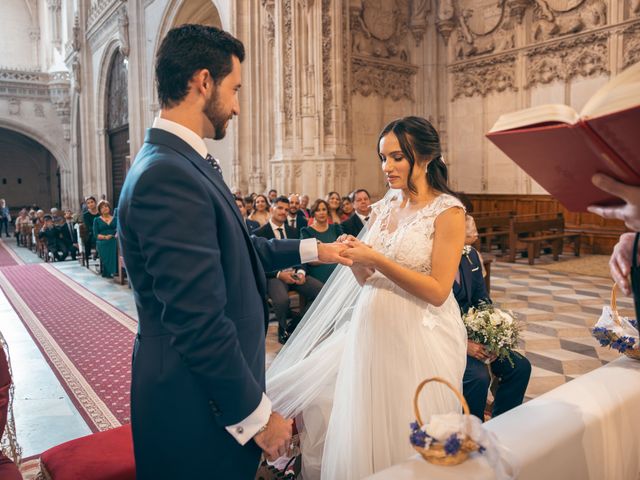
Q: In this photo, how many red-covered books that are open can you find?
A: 1